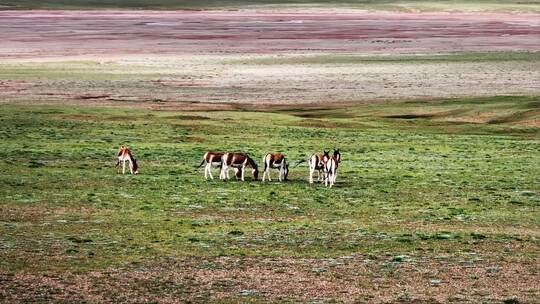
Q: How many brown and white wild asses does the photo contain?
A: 6